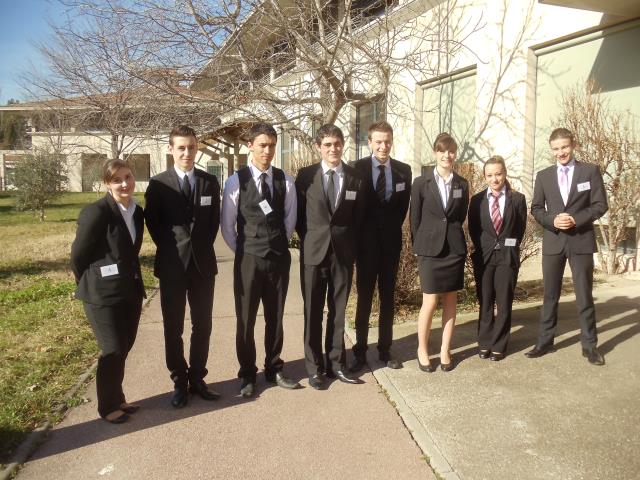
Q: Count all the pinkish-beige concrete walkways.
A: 1